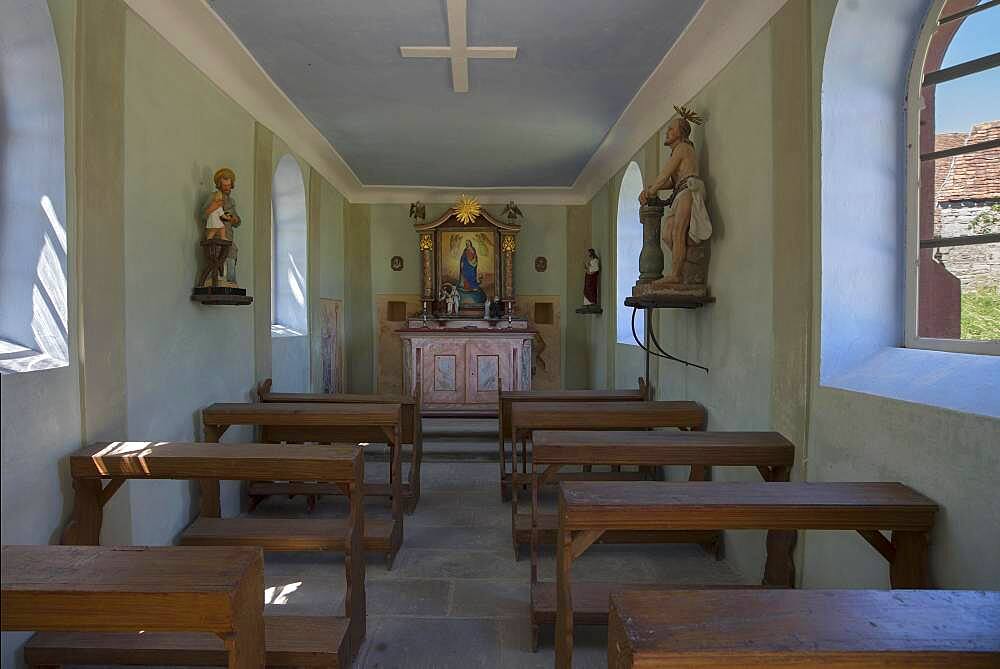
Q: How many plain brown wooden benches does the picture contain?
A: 9